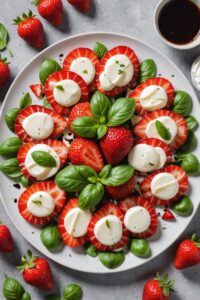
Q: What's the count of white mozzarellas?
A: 13